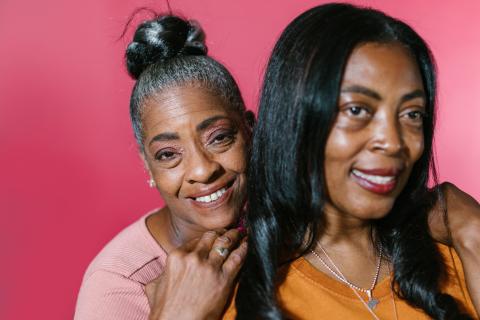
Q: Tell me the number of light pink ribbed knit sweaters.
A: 1